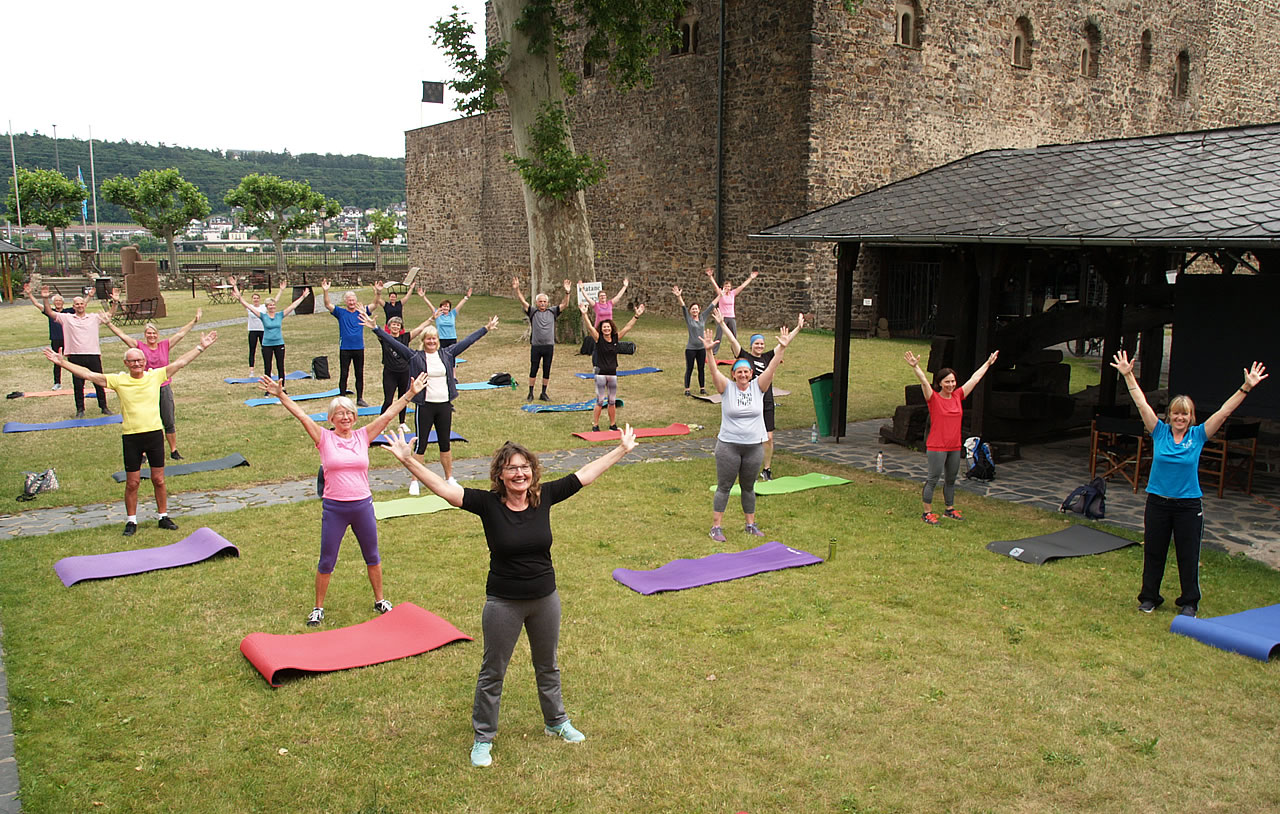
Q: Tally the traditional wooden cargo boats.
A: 0